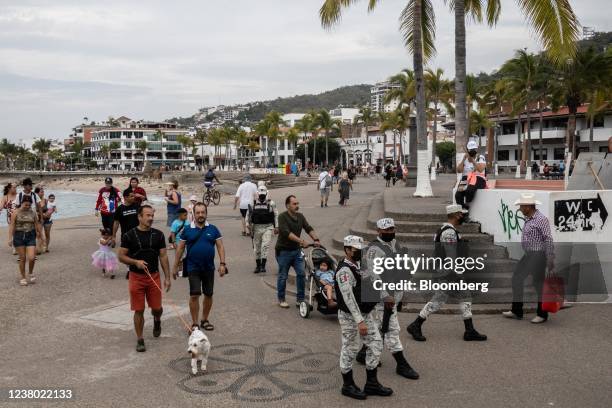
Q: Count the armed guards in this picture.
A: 4